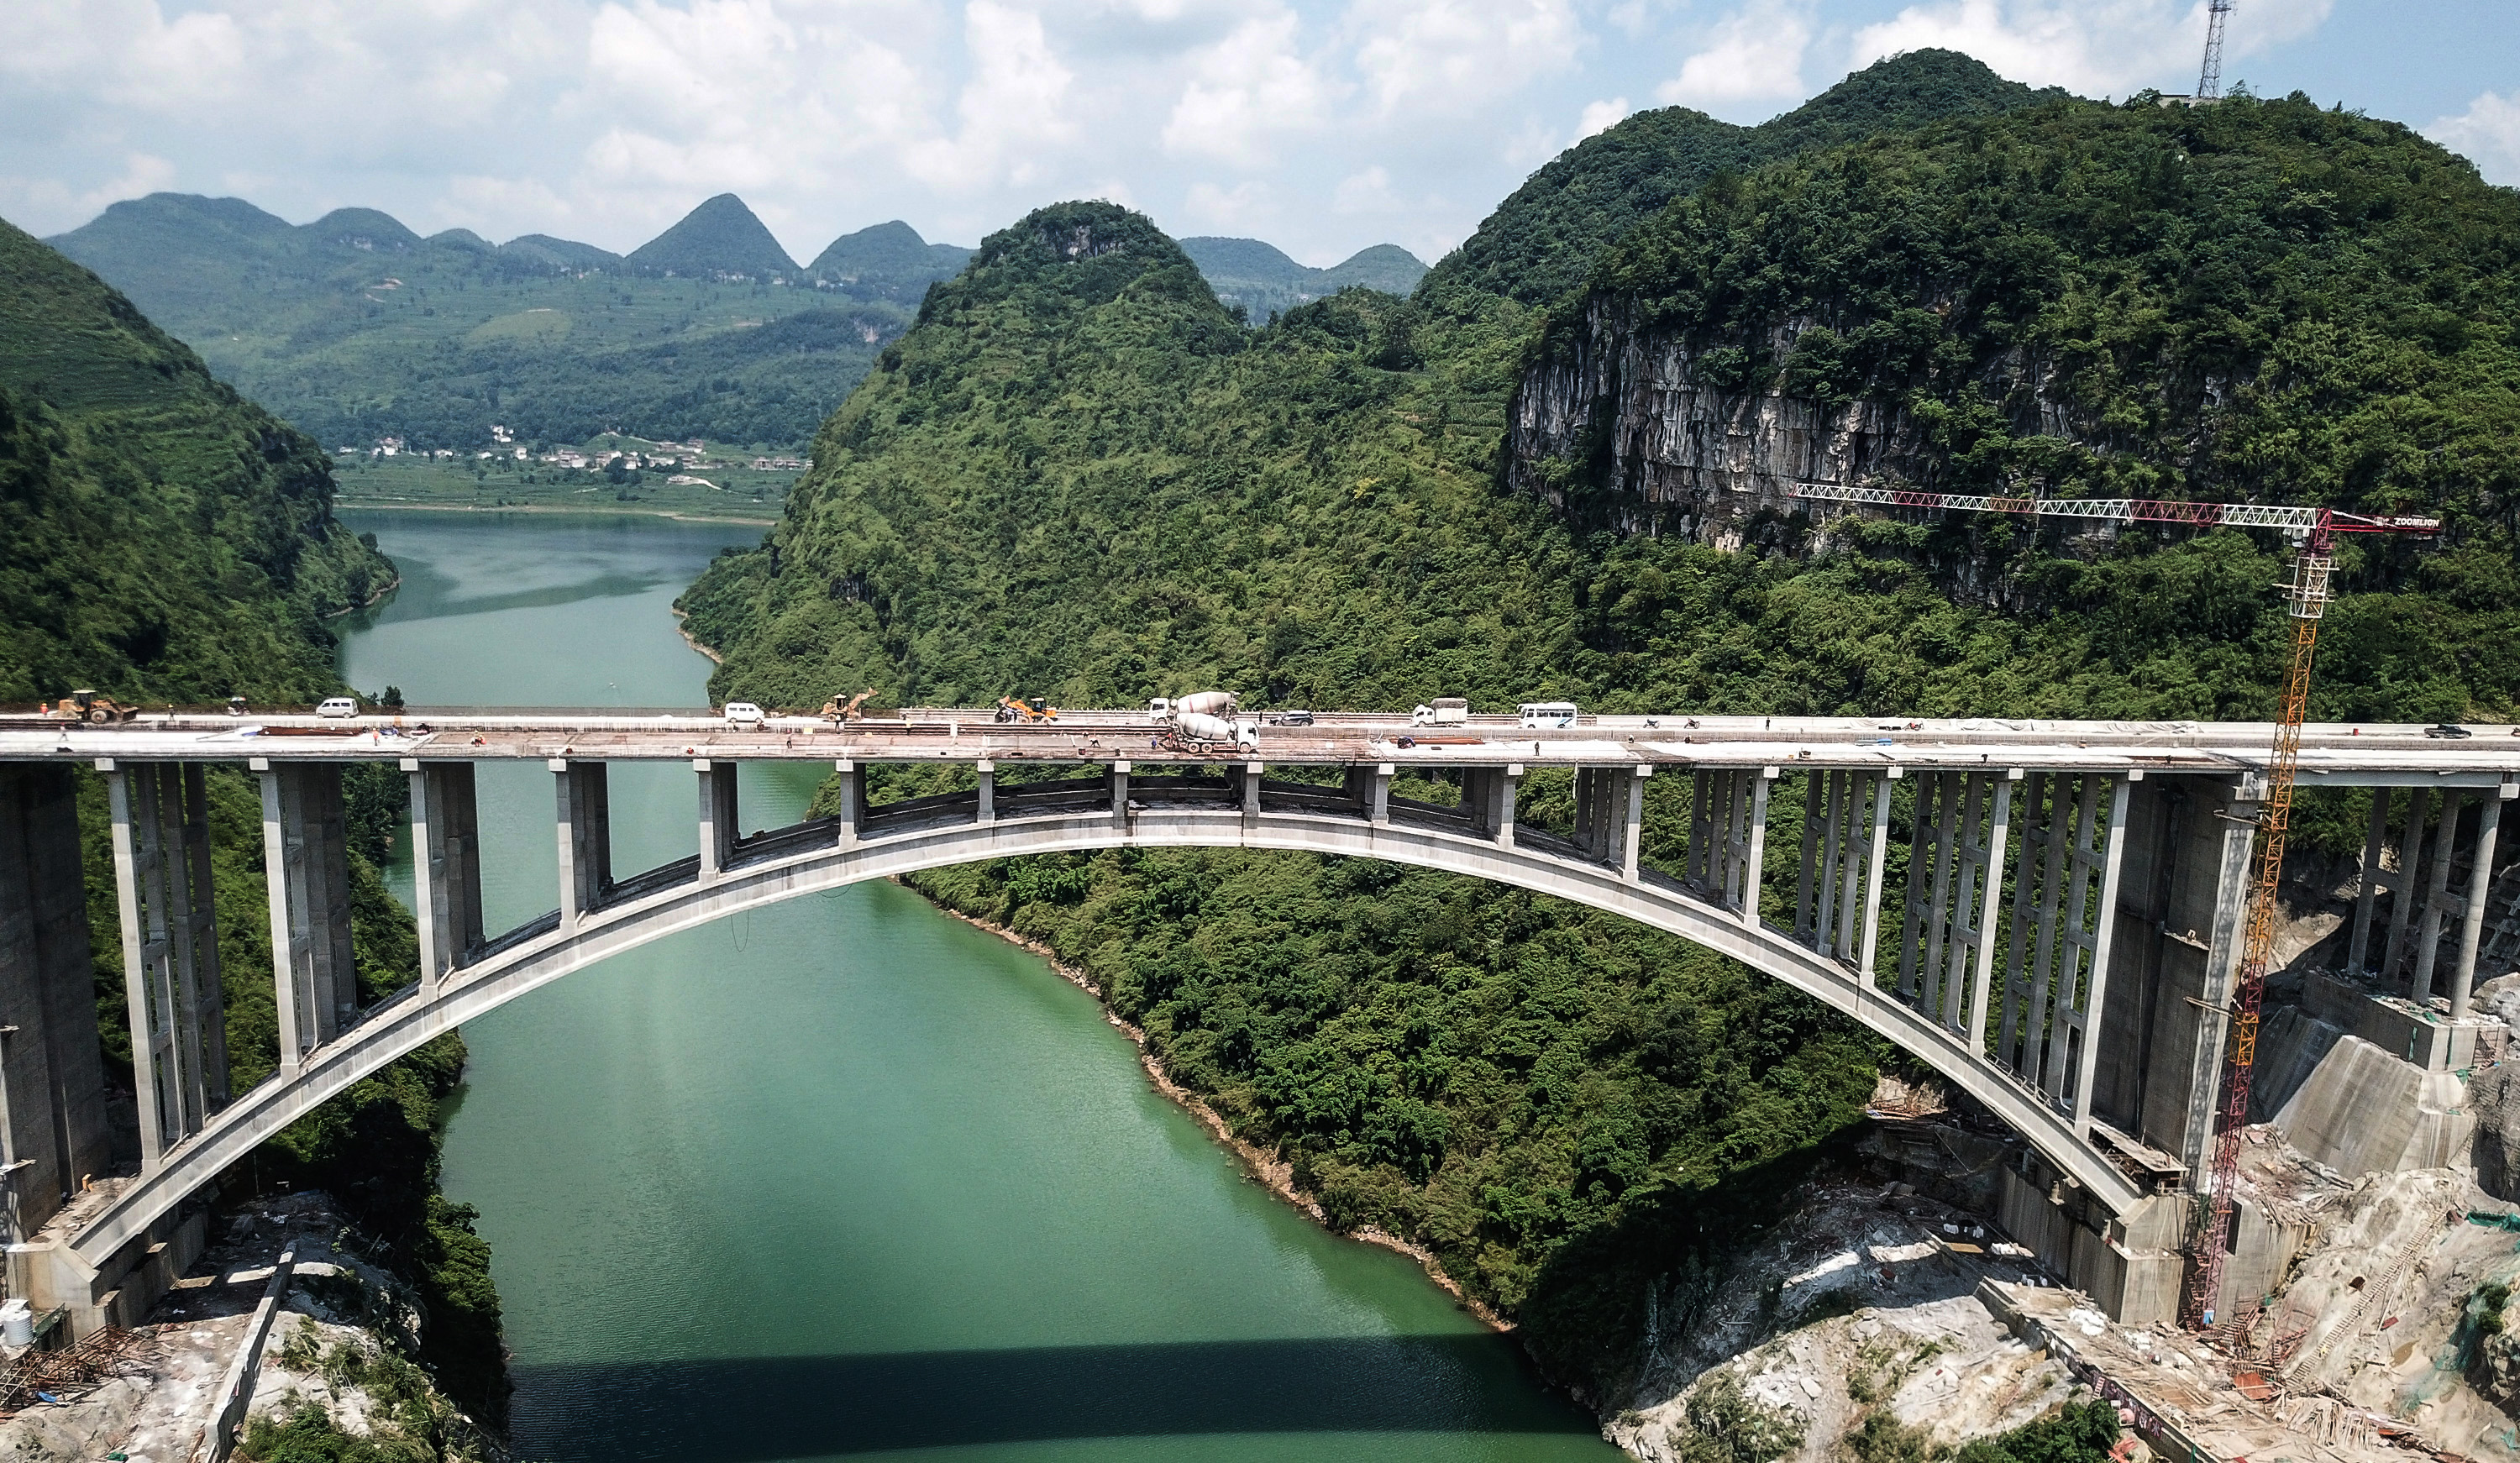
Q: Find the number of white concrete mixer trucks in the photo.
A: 2